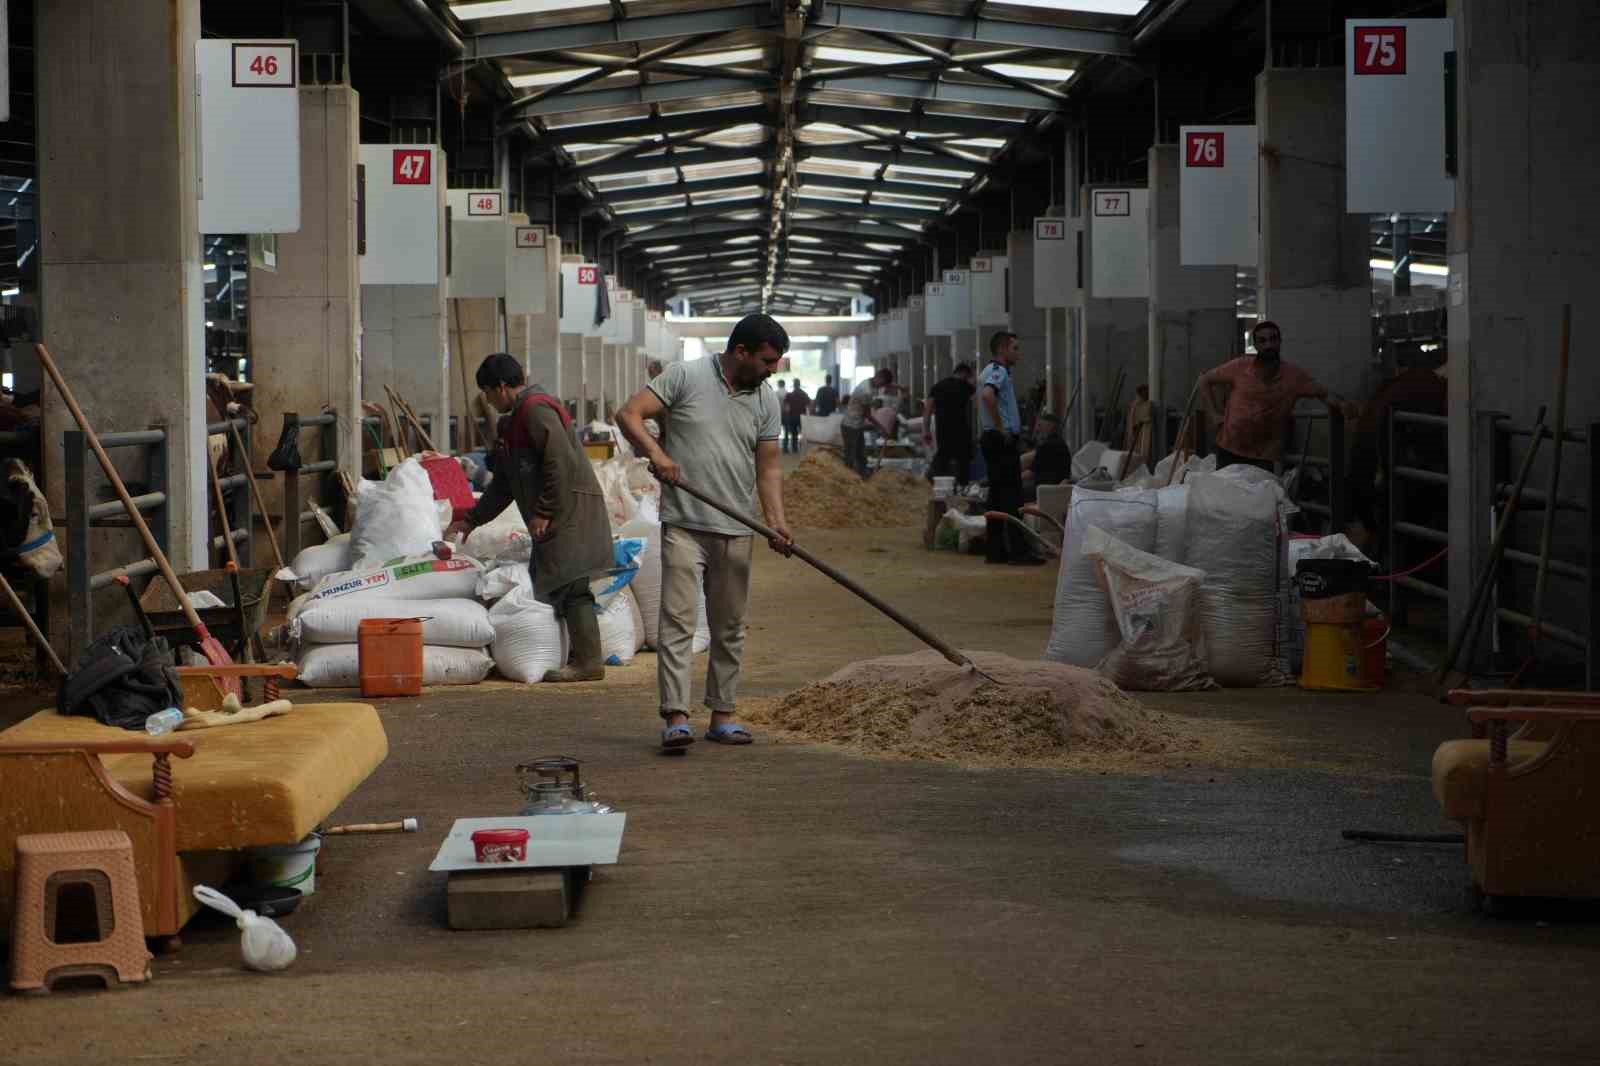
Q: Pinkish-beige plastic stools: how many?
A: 1